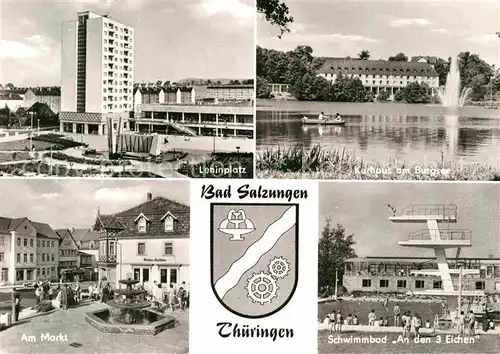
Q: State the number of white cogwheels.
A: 2